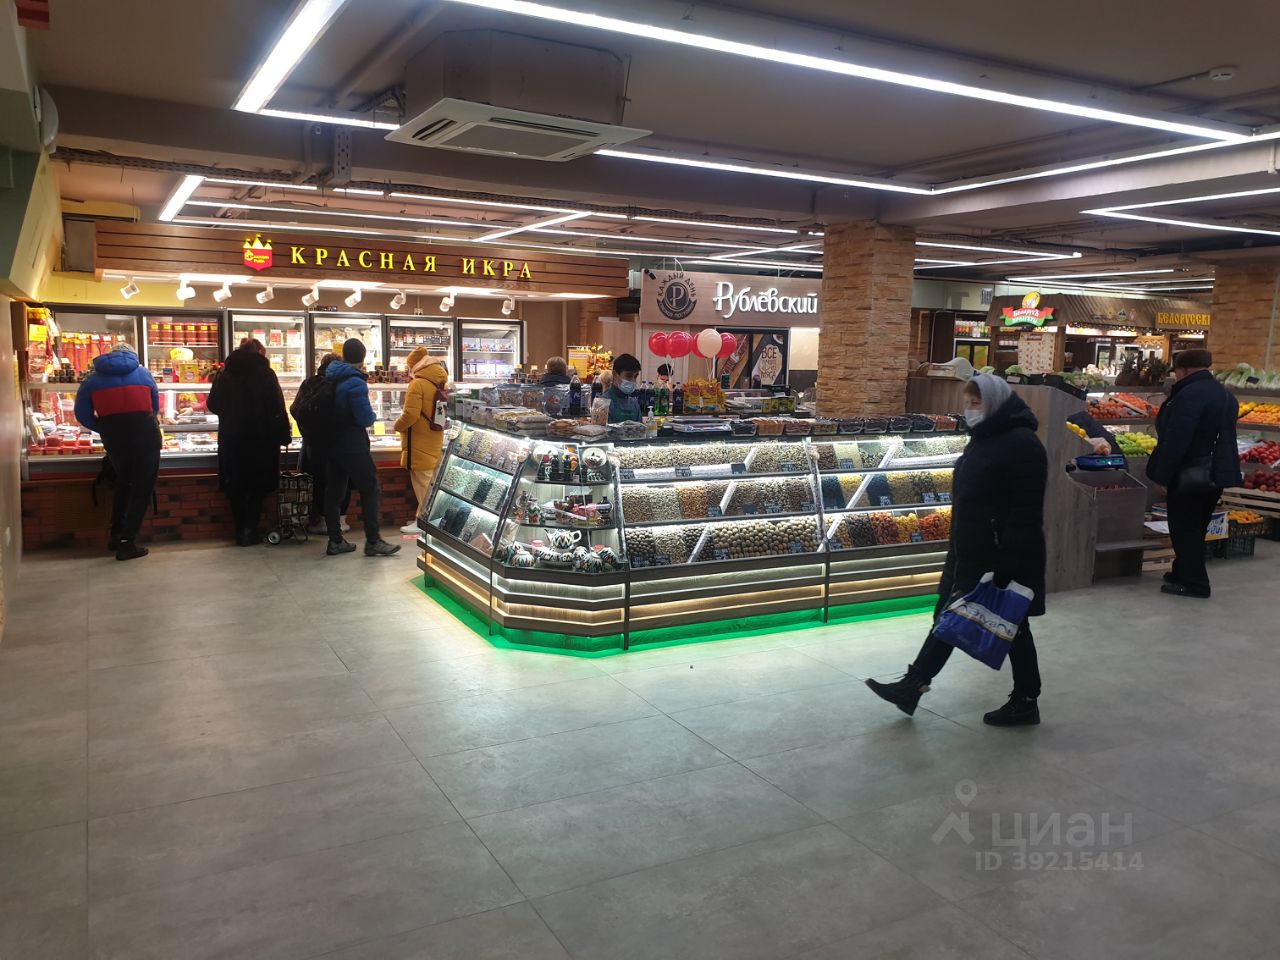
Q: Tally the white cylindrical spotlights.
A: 9